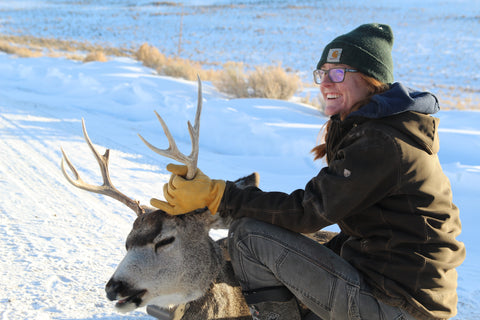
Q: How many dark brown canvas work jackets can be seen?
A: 1